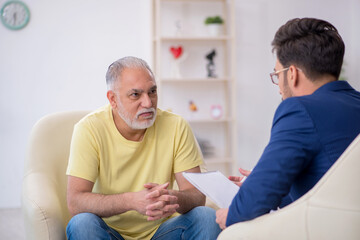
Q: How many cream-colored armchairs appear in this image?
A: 2